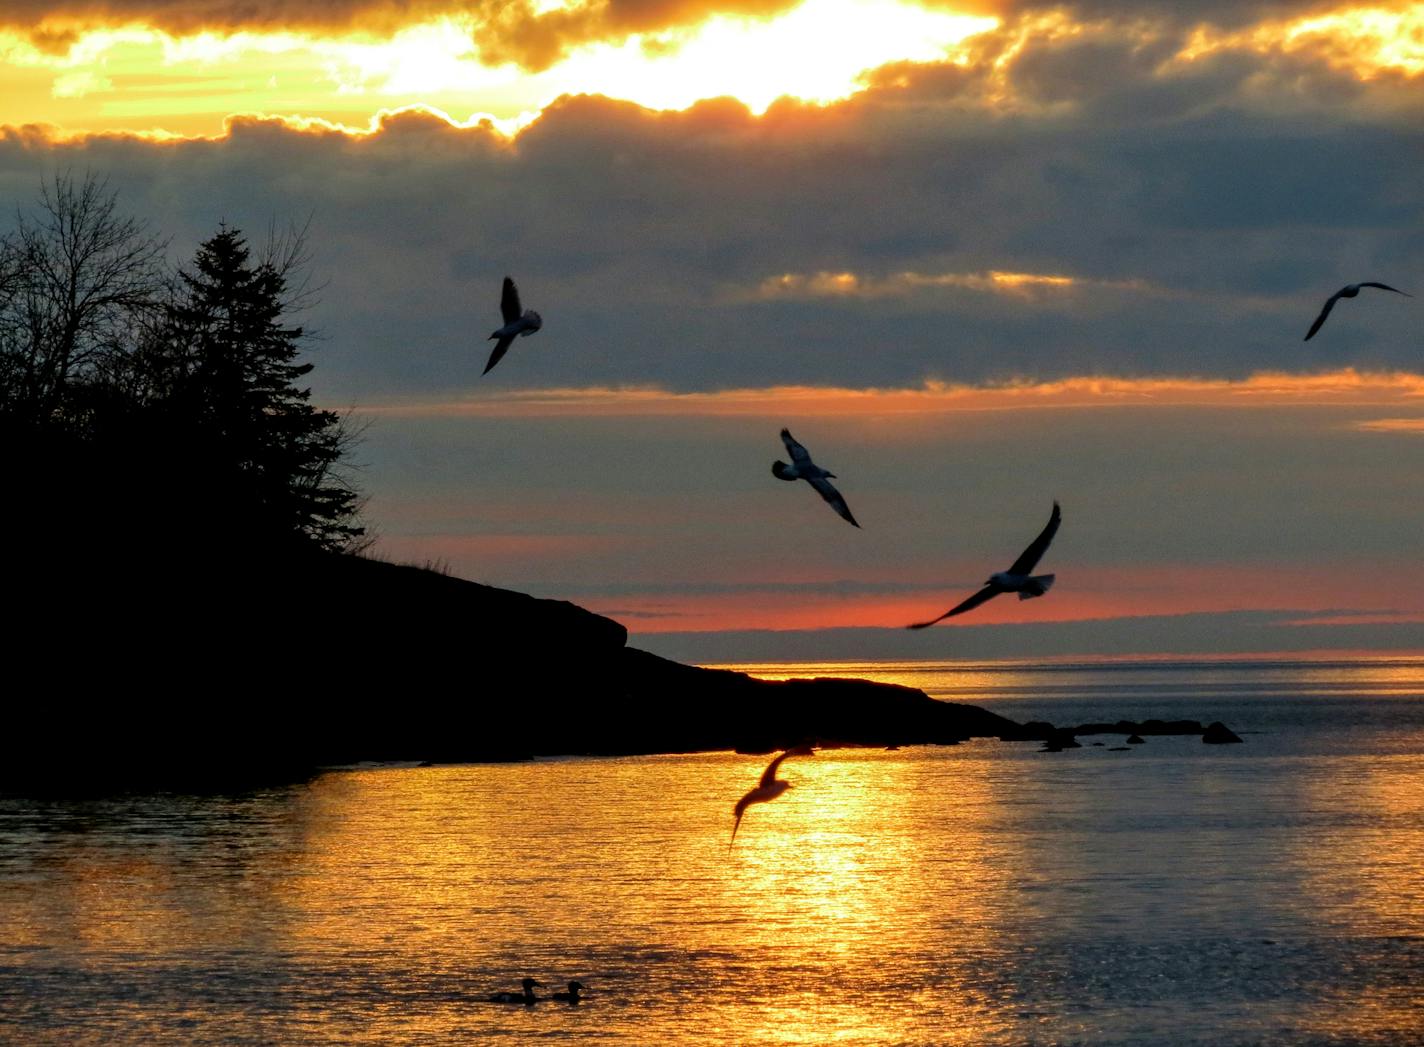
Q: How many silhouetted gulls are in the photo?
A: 5